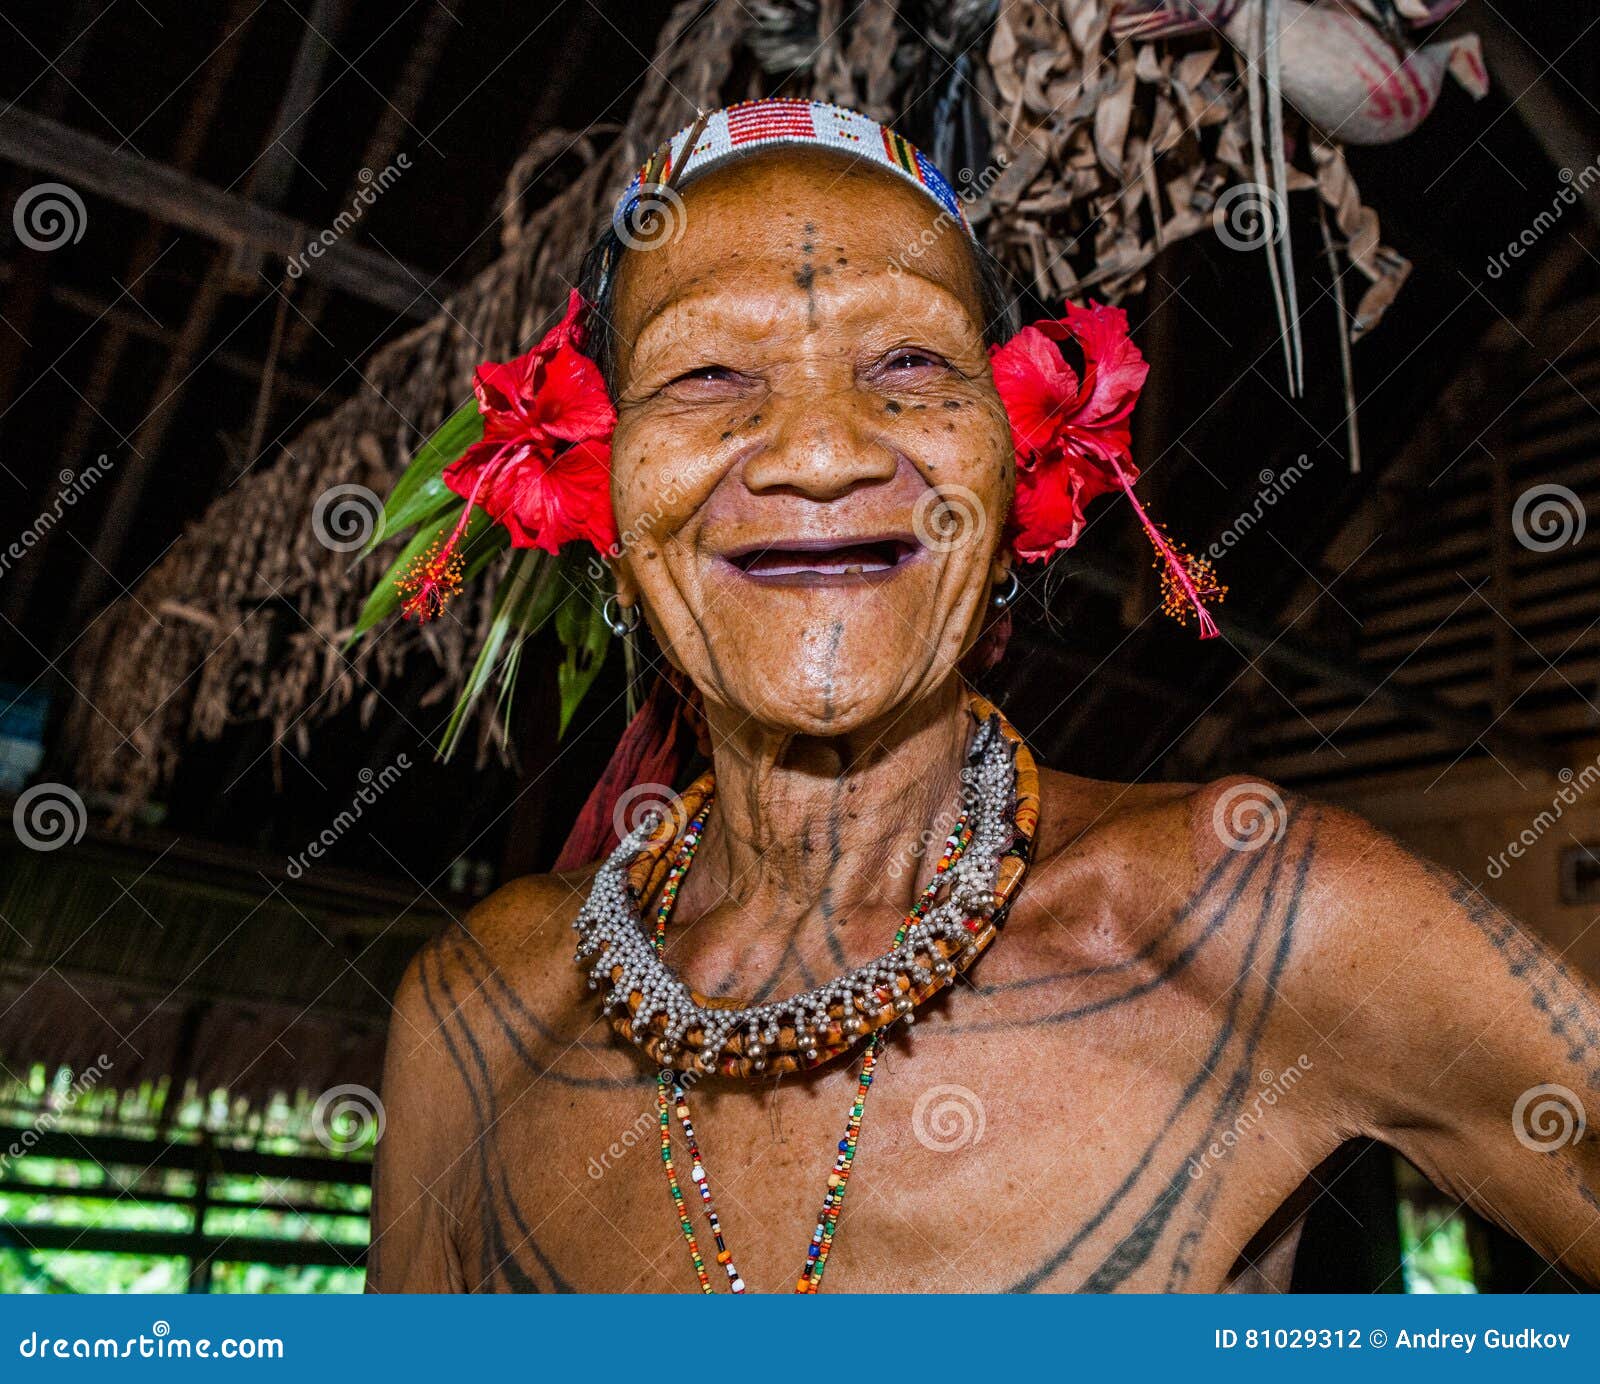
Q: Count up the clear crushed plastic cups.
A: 0